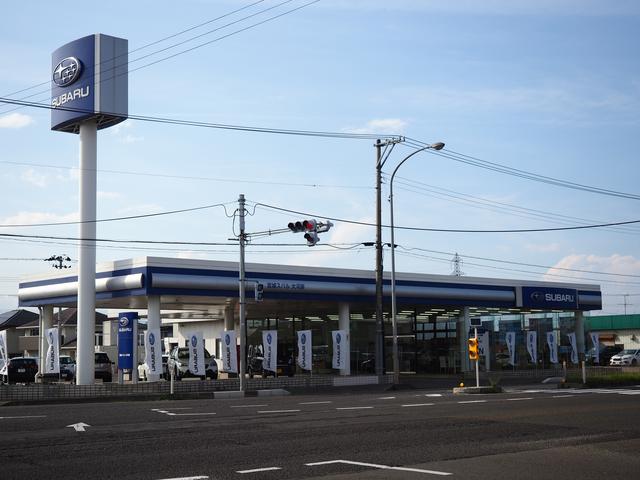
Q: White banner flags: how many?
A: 13